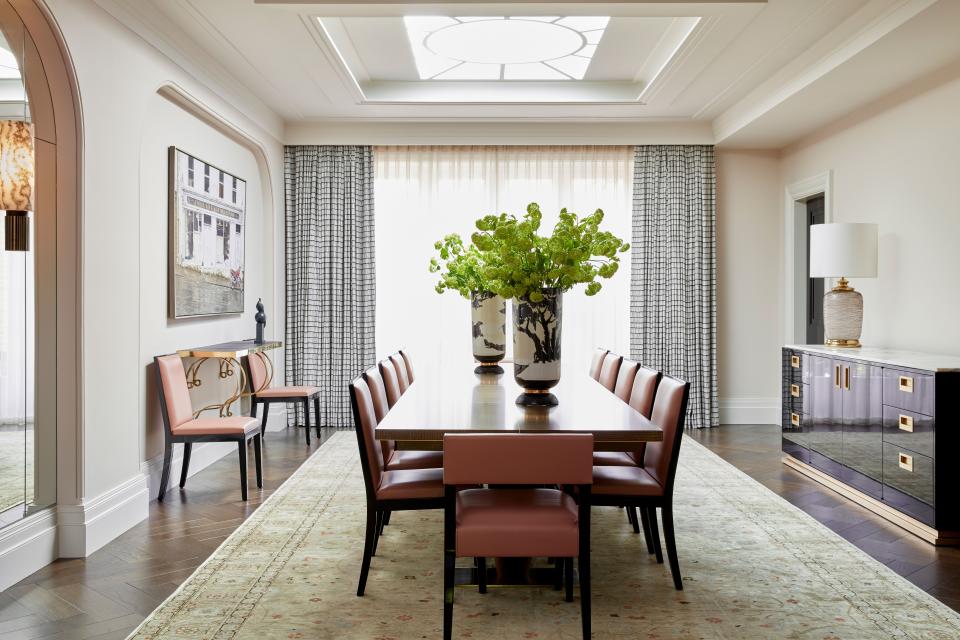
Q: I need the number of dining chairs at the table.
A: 11